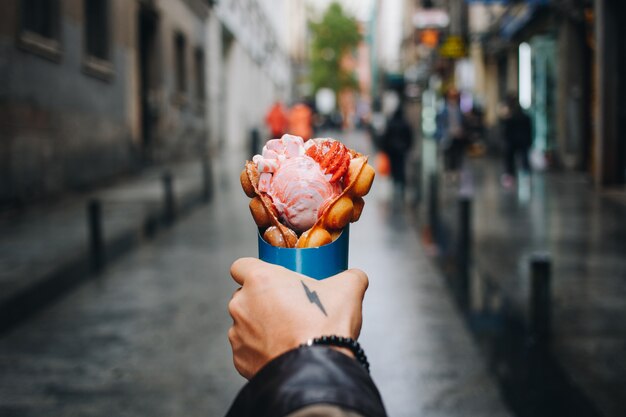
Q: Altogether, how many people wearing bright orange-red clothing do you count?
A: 2